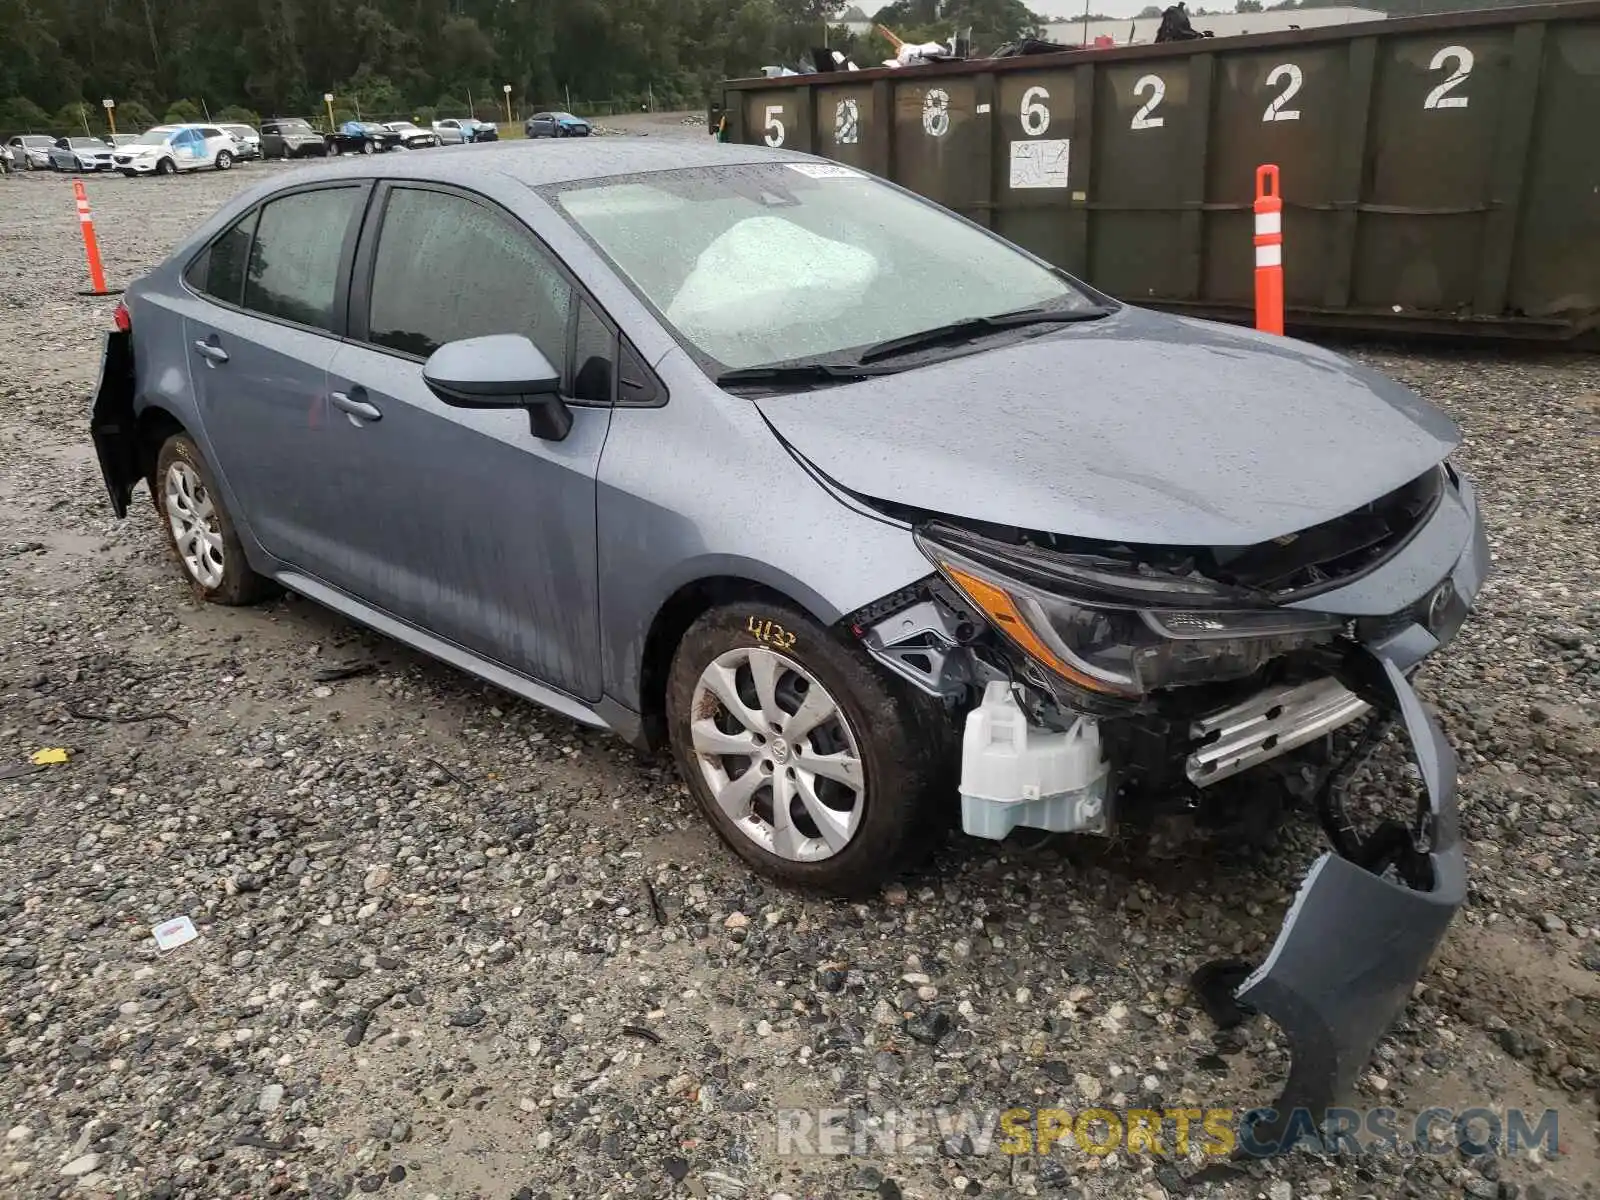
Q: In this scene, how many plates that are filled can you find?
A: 0